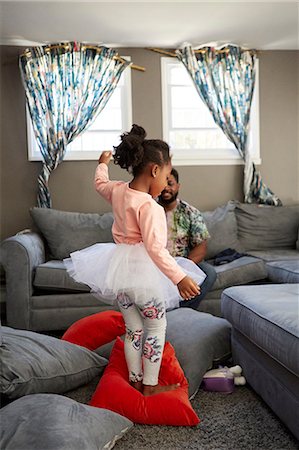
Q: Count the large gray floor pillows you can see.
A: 3